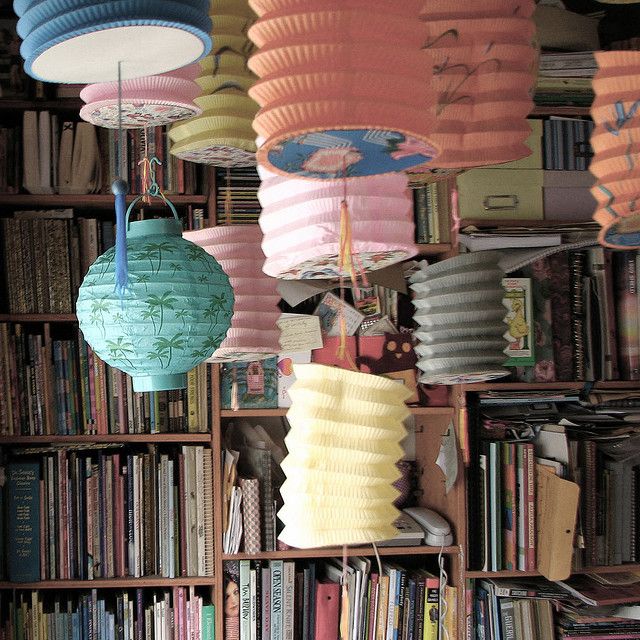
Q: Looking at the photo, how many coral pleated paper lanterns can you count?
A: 3